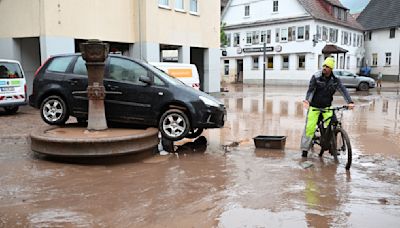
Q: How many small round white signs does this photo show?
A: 2